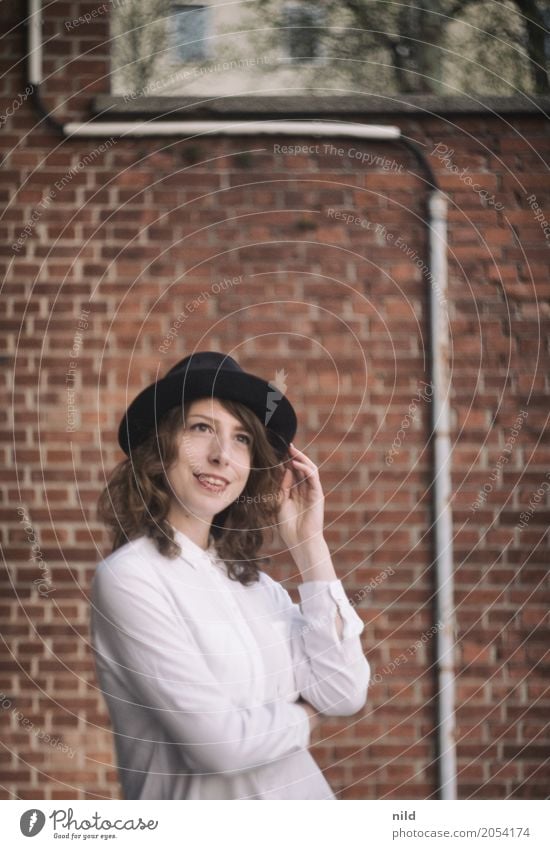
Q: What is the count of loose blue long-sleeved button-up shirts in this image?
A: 0